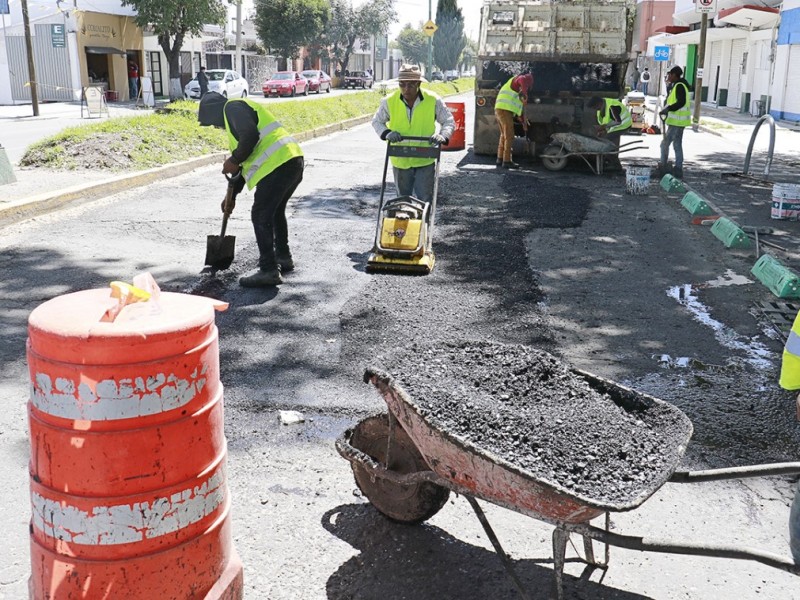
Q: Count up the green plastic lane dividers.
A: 4